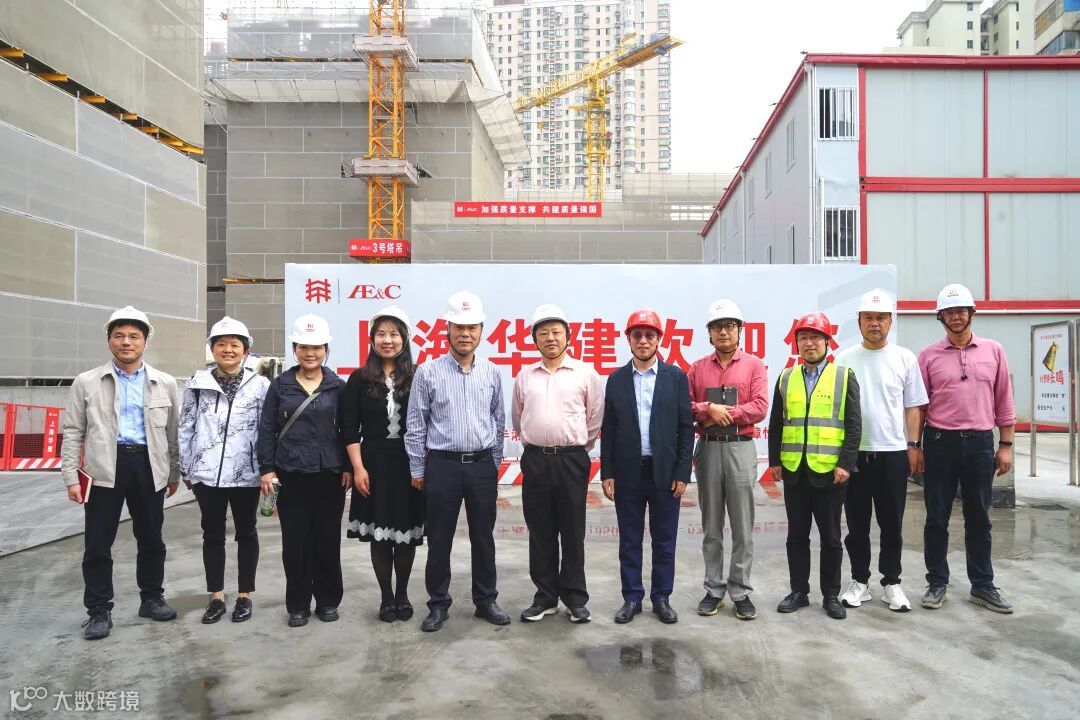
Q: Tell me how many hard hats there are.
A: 11